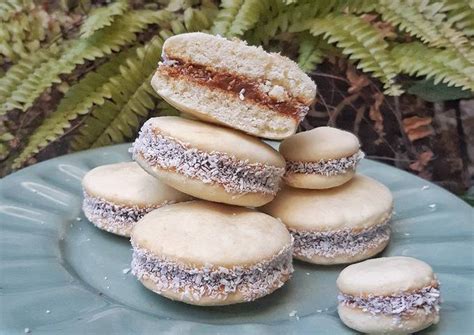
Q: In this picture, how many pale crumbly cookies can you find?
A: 7